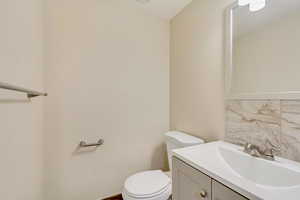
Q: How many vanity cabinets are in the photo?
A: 1